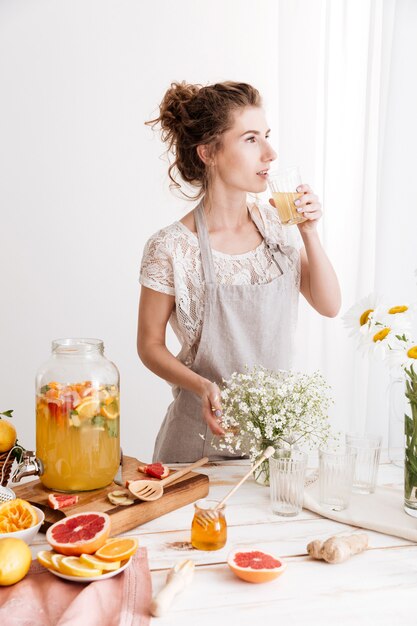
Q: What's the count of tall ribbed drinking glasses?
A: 4